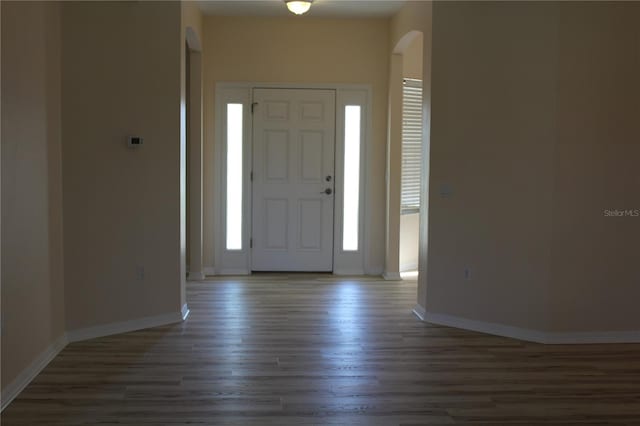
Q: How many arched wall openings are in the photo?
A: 2